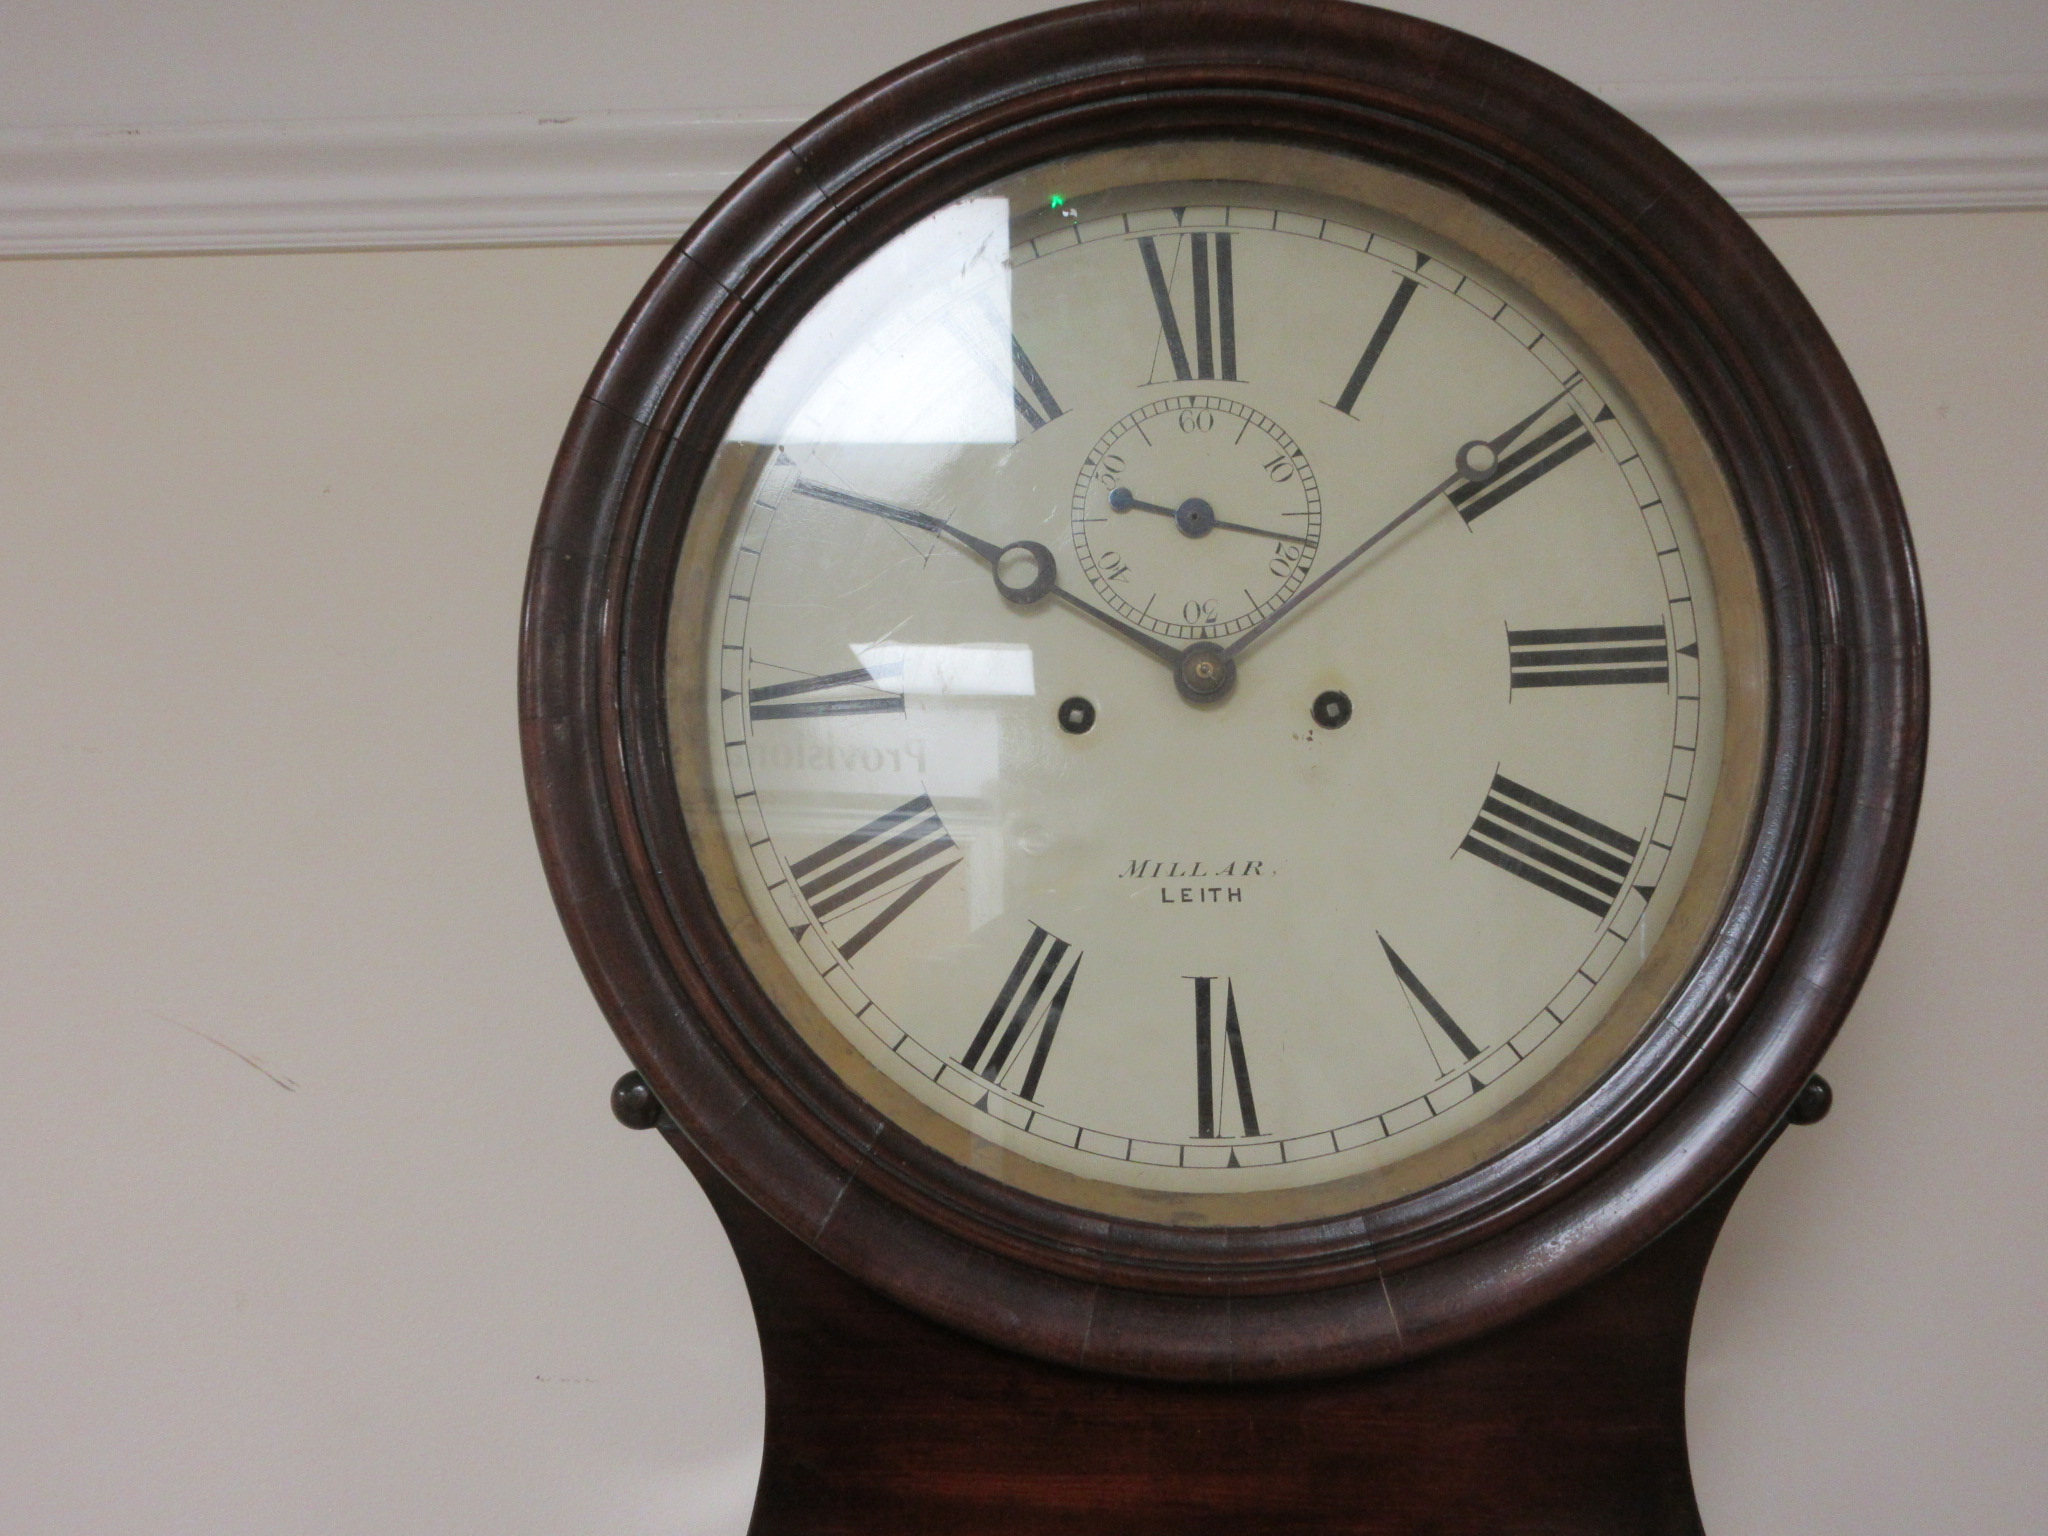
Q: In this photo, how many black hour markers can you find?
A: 12